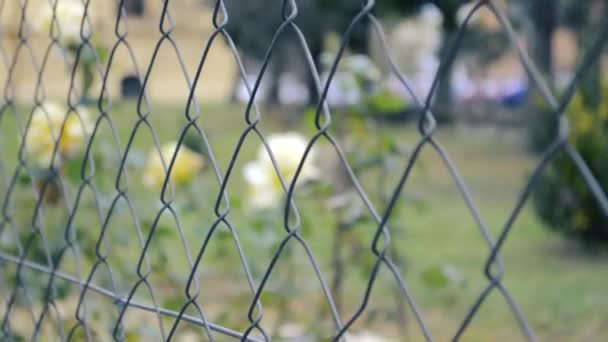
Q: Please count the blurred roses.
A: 4